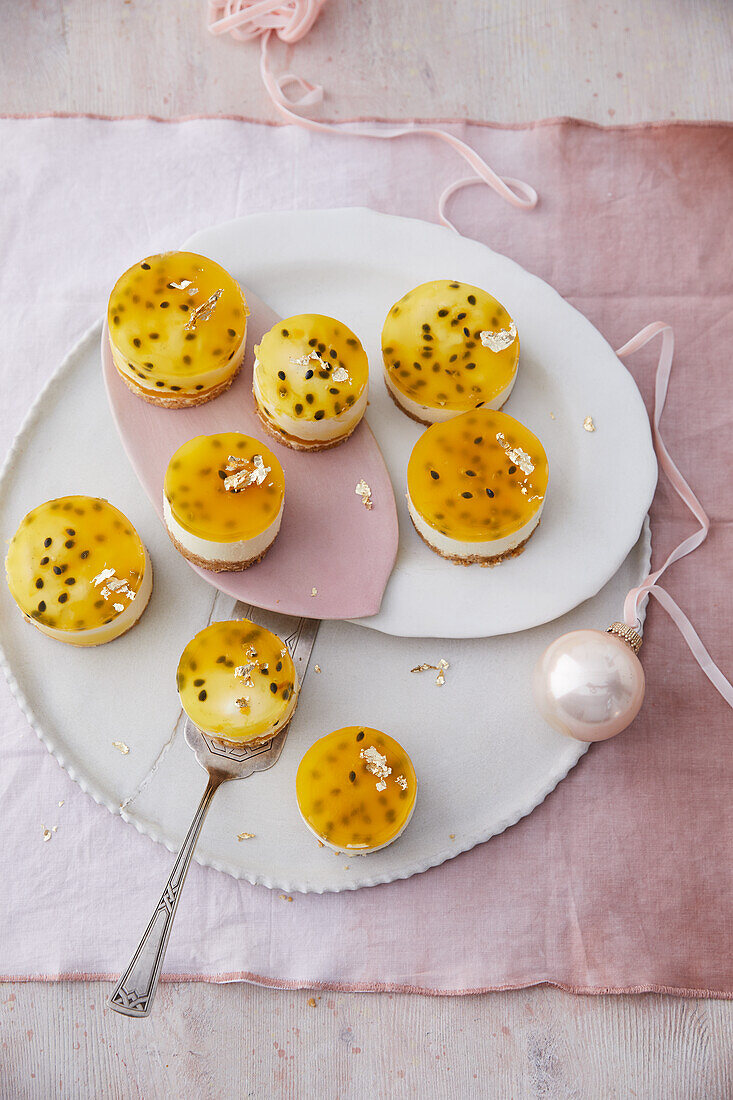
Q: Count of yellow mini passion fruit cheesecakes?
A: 8